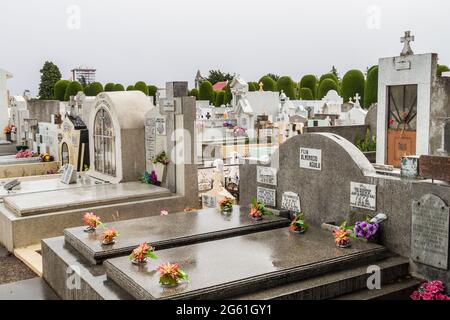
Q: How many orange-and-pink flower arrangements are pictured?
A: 8